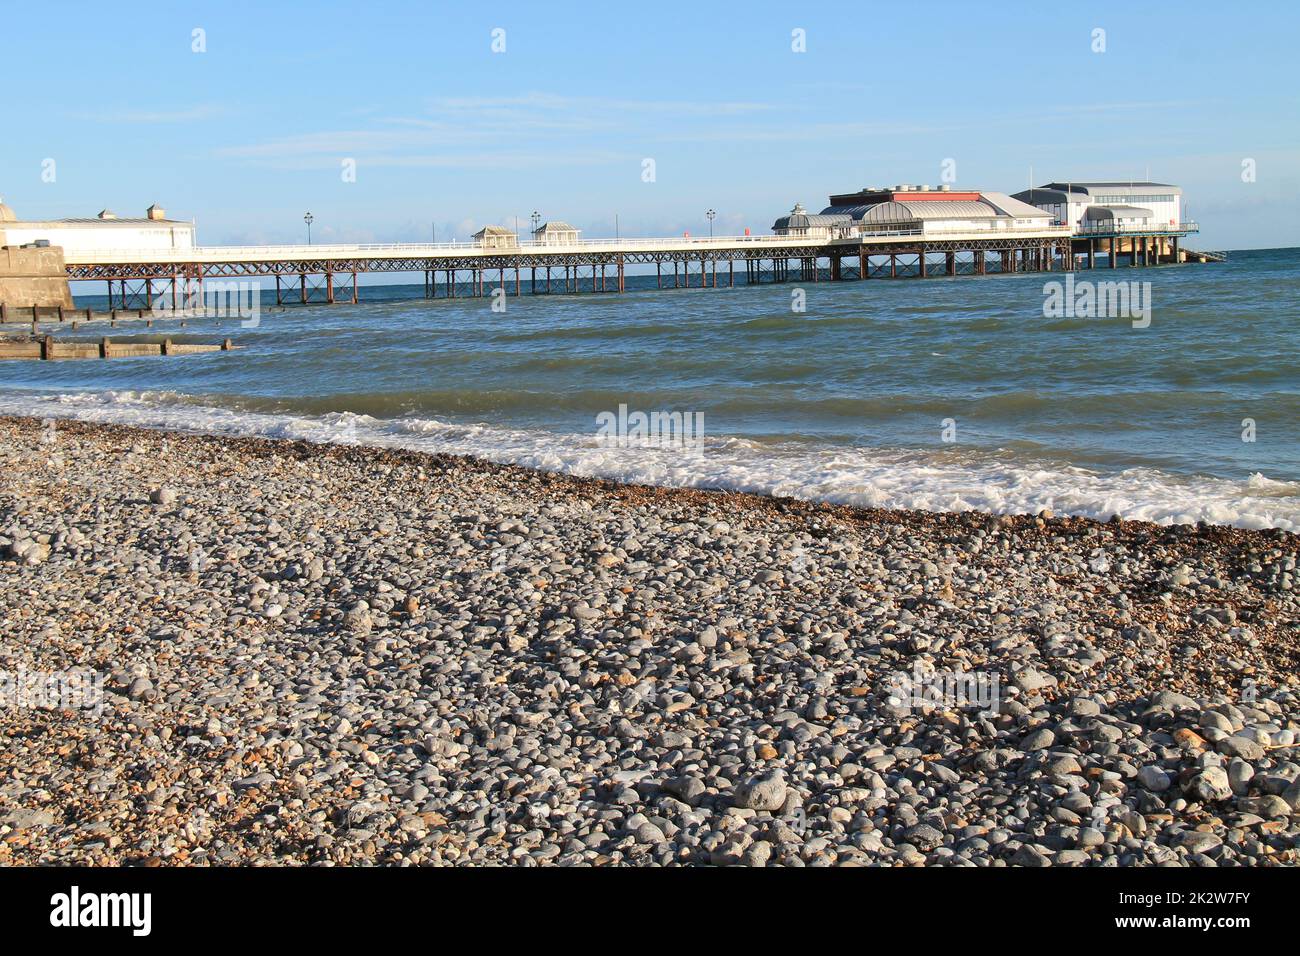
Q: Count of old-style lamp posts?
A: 3